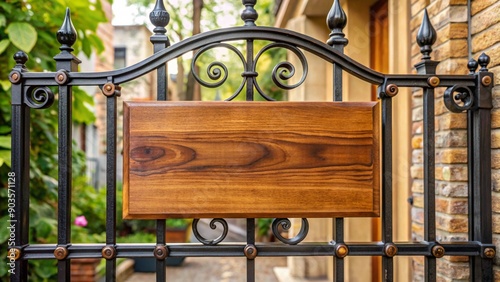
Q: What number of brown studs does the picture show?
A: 15